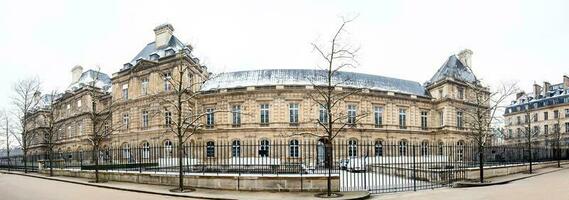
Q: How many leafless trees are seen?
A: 9